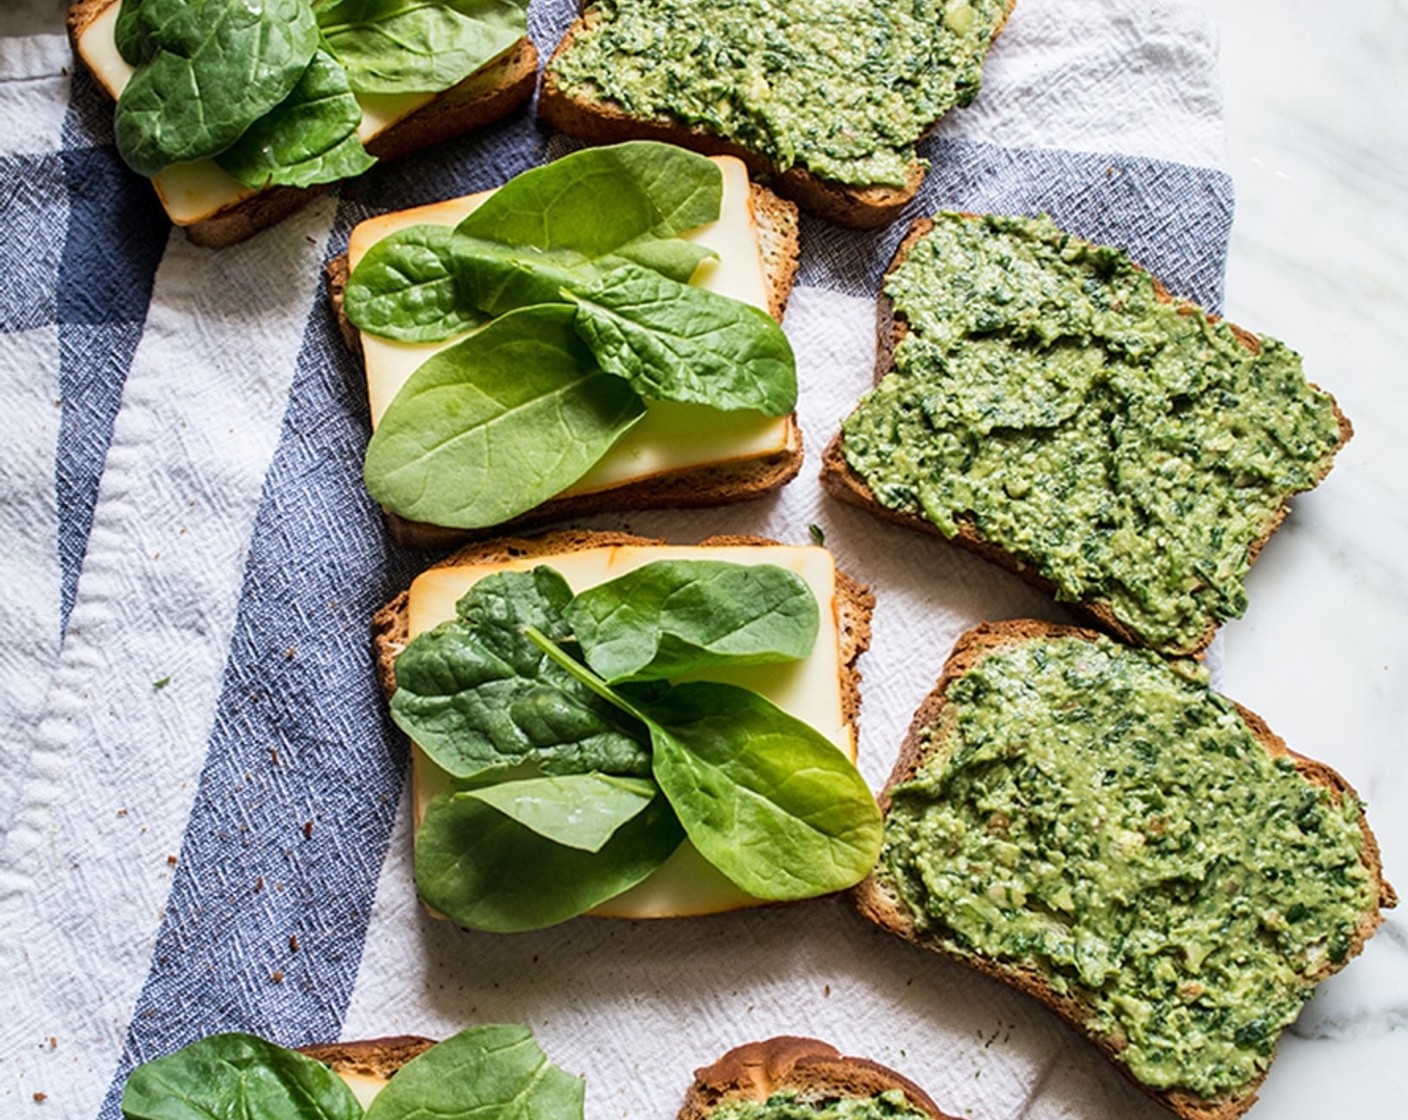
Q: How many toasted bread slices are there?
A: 8